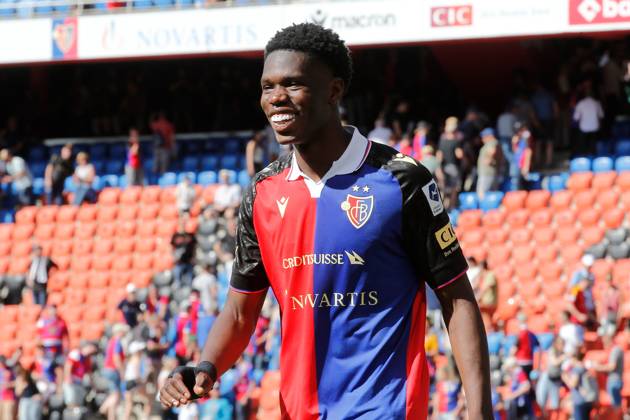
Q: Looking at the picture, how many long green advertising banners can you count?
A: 0